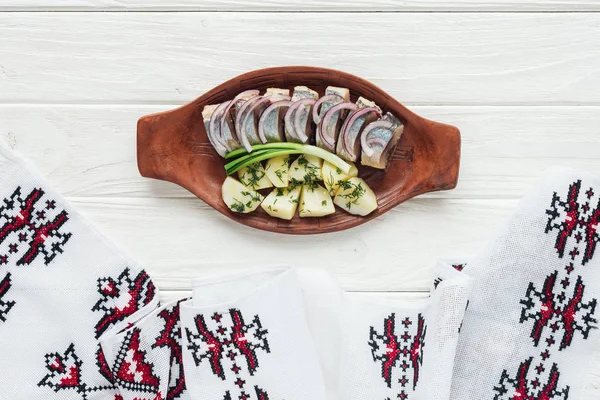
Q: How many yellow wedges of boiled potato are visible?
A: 8